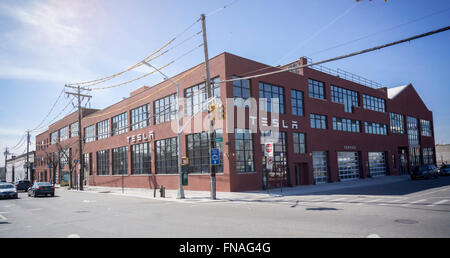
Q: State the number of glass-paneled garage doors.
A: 3